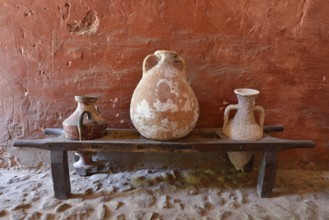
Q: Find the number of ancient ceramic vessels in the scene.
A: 3